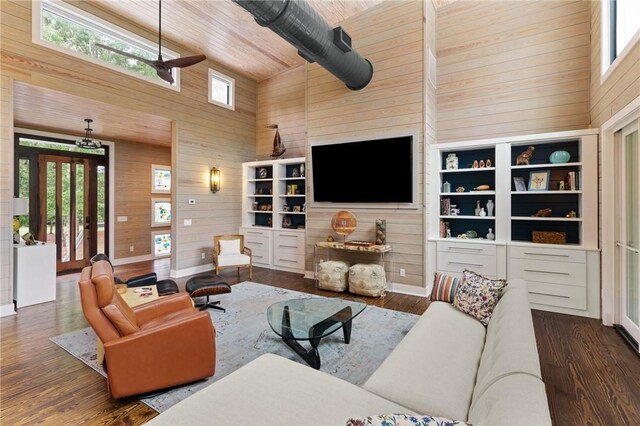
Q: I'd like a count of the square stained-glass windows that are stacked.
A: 3